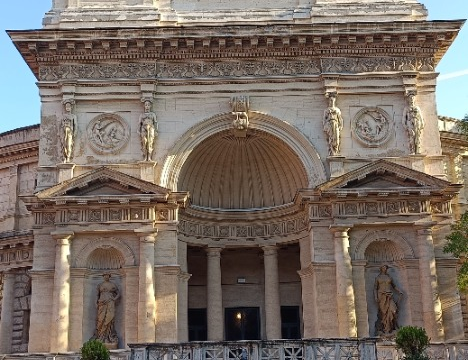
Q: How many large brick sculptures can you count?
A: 2